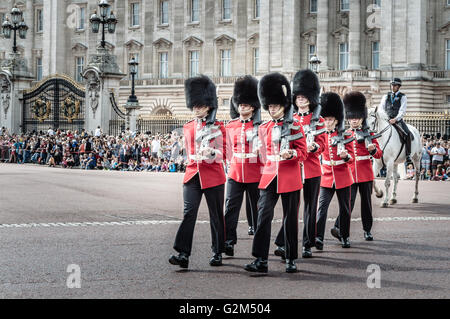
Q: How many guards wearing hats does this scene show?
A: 6